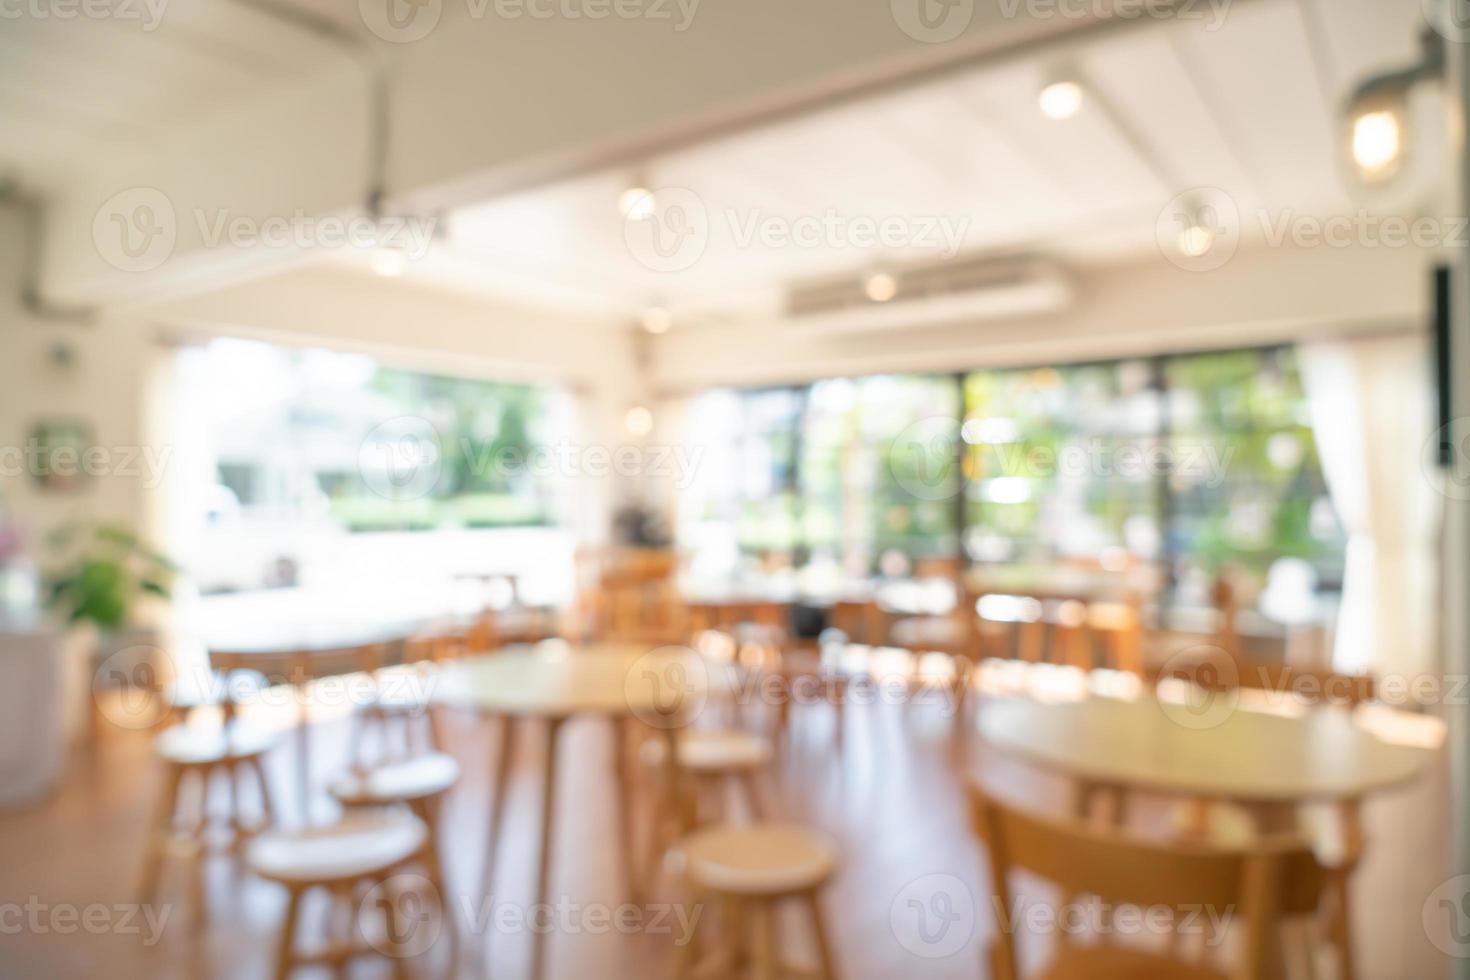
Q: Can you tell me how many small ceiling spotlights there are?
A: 6